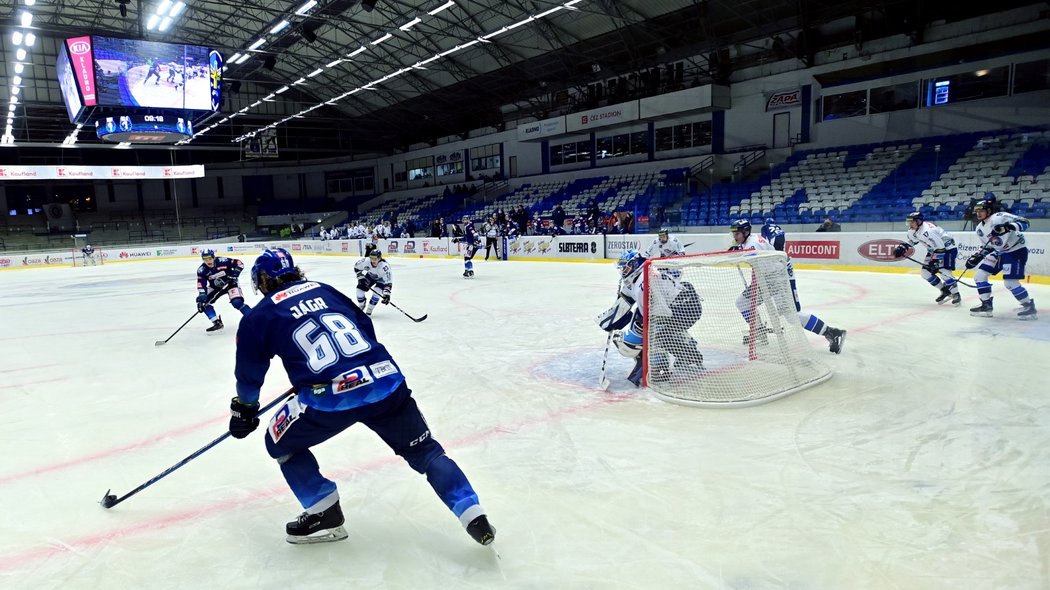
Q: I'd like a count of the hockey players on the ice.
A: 11